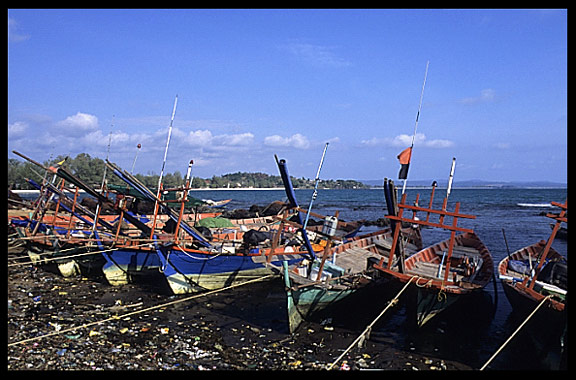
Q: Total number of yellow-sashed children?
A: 0